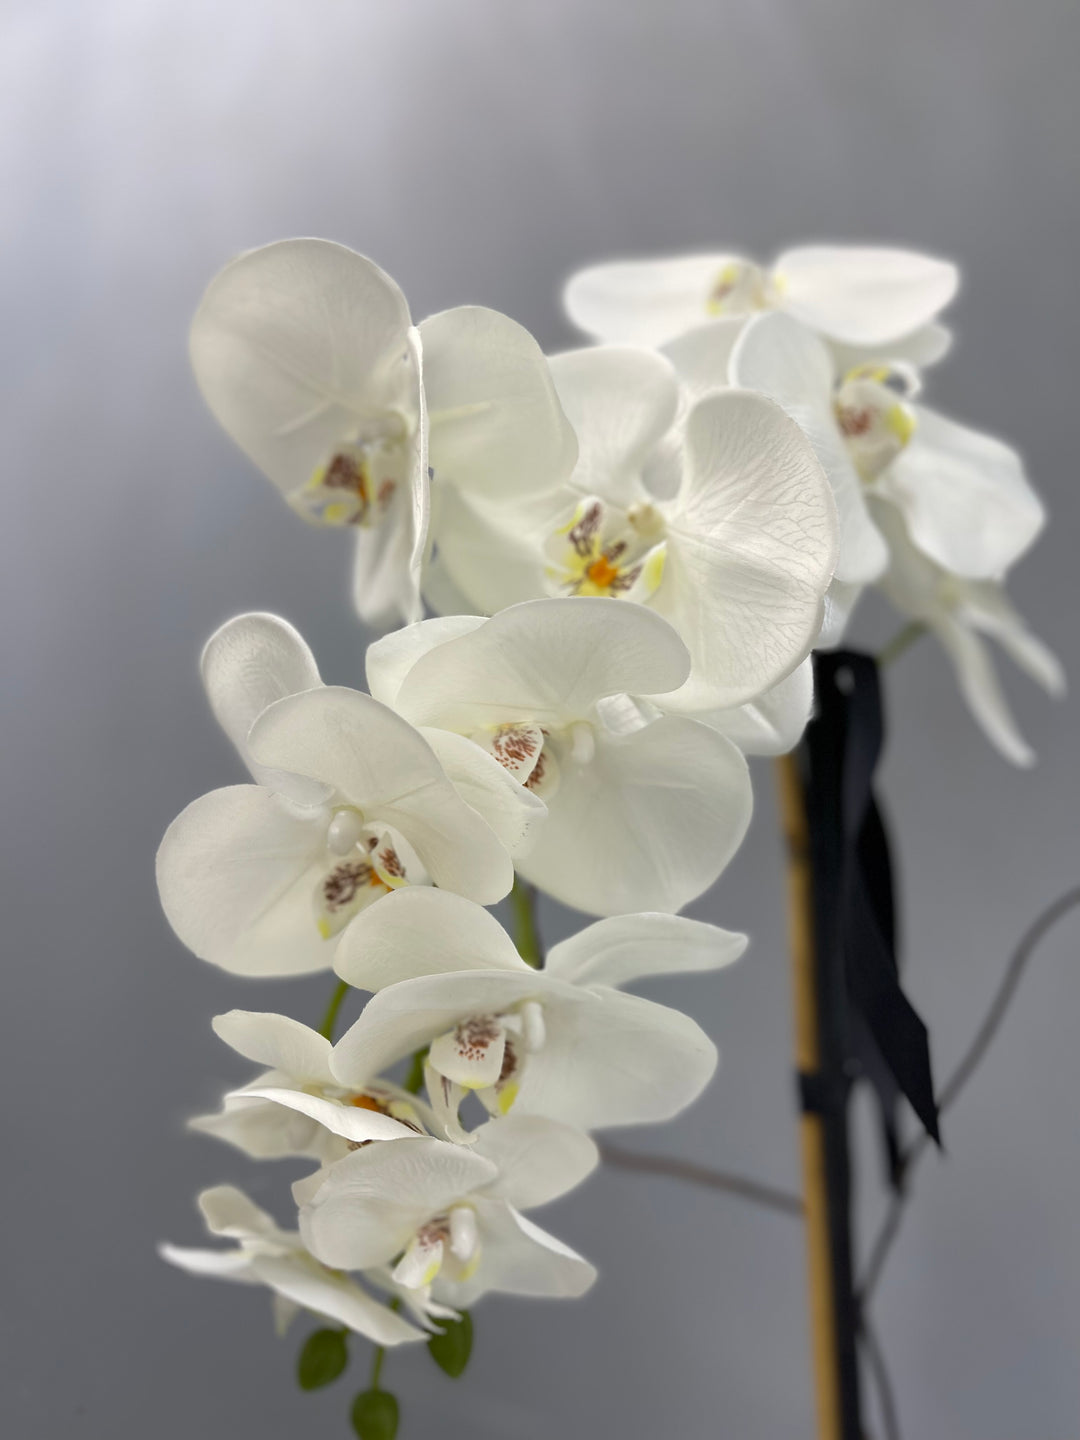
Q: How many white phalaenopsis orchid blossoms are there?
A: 11